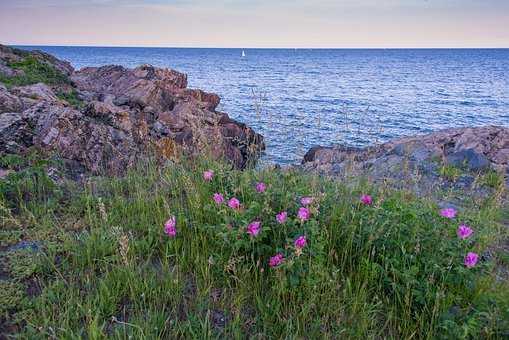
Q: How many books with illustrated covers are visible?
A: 0